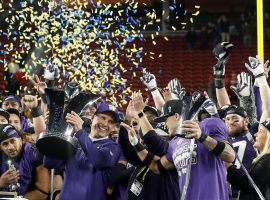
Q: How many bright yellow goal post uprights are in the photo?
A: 1